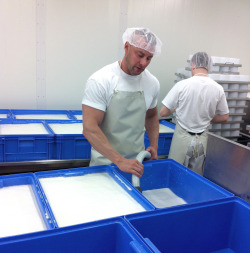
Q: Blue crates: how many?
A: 11